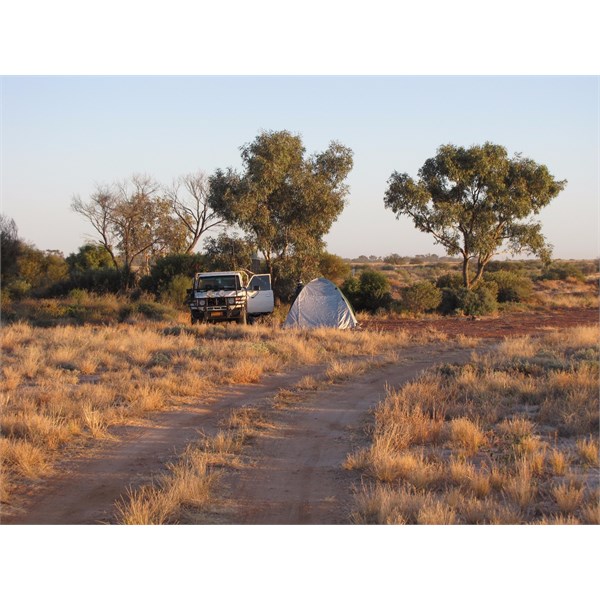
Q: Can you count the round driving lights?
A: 2